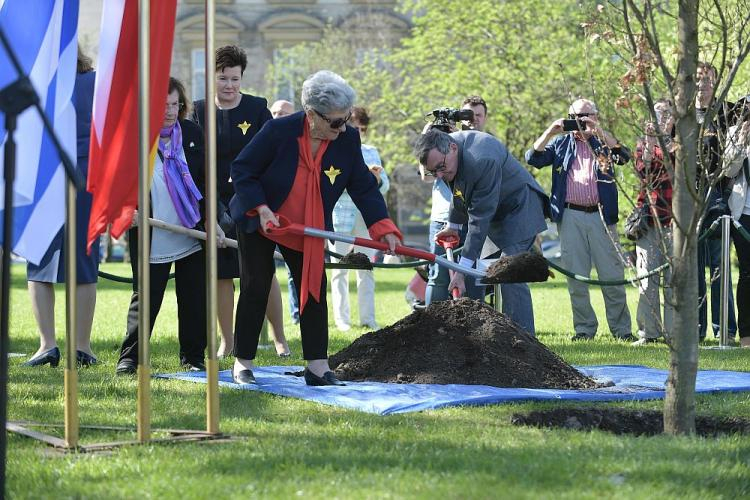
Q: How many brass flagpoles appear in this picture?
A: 3